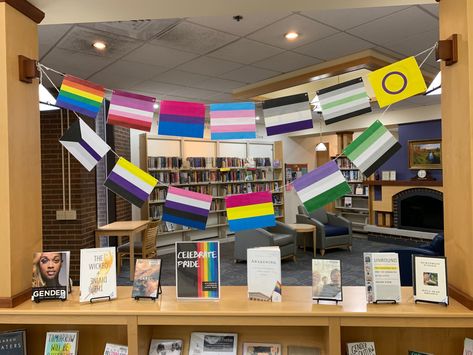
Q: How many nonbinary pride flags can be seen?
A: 1